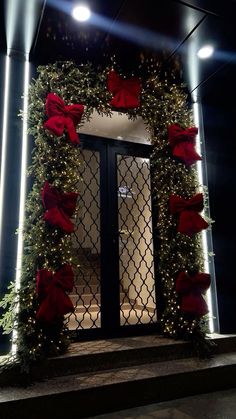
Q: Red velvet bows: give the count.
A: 7